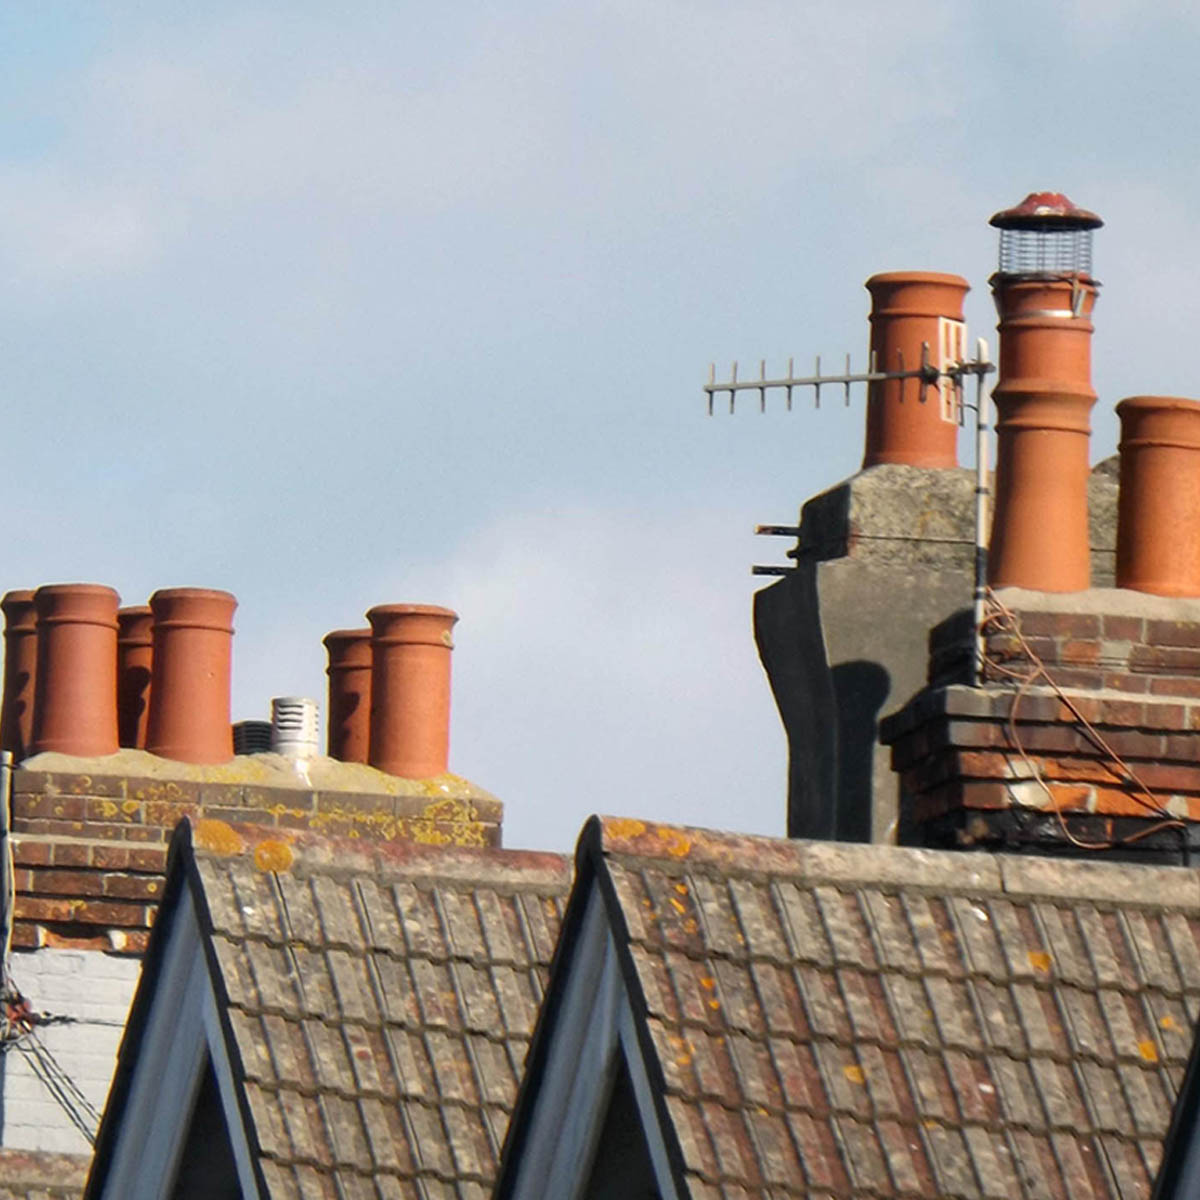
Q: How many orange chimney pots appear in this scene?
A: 9